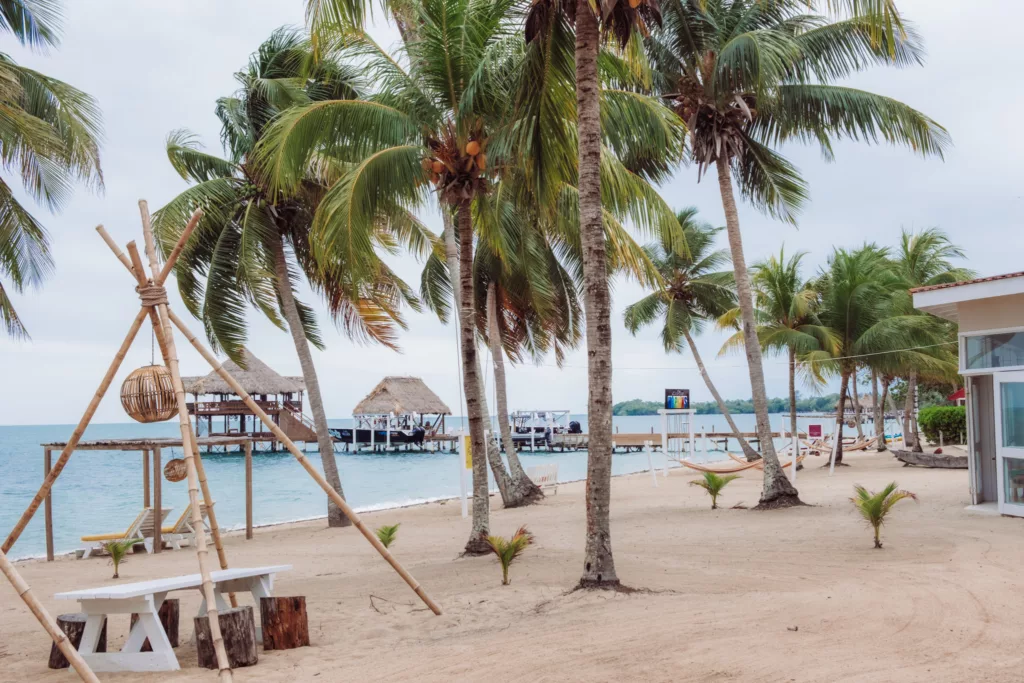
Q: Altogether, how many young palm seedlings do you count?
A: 5